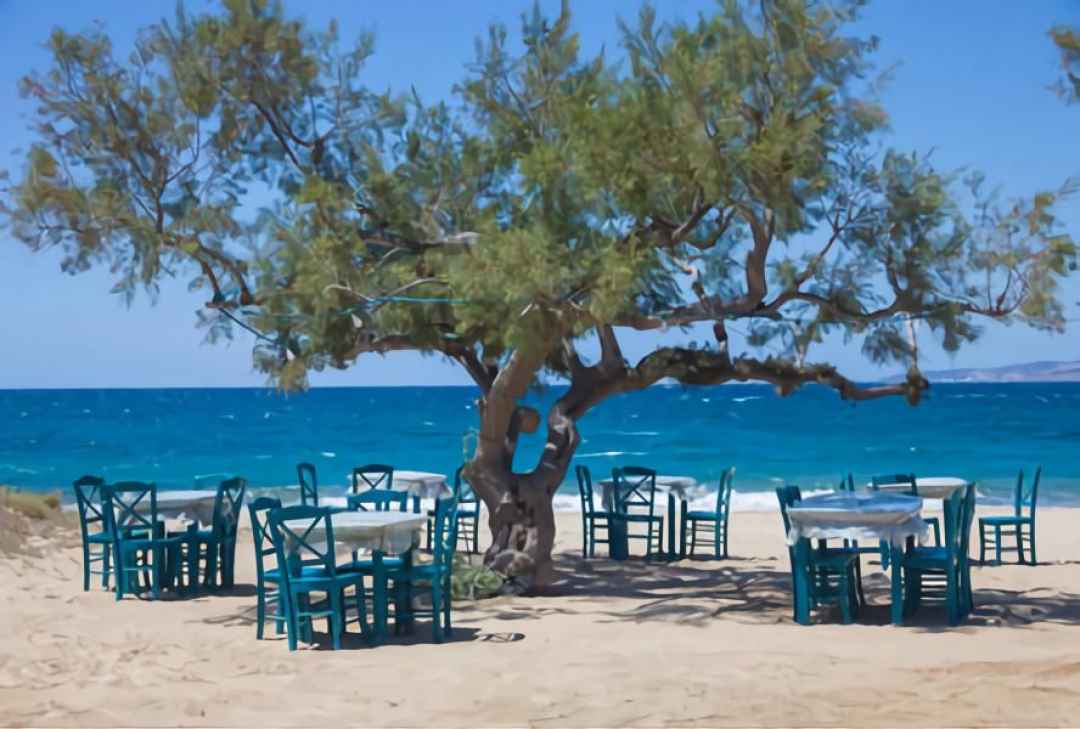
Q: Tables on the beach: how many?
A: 6